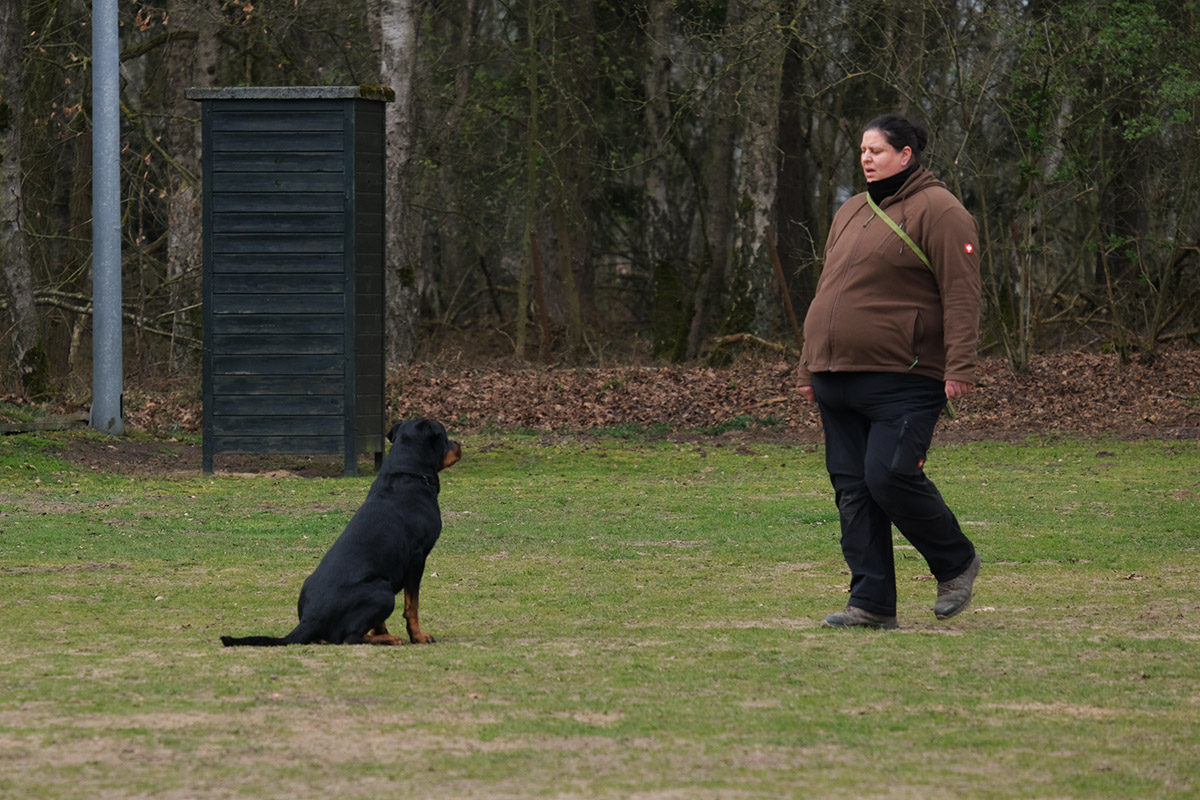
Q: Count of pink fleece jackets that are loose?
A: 0